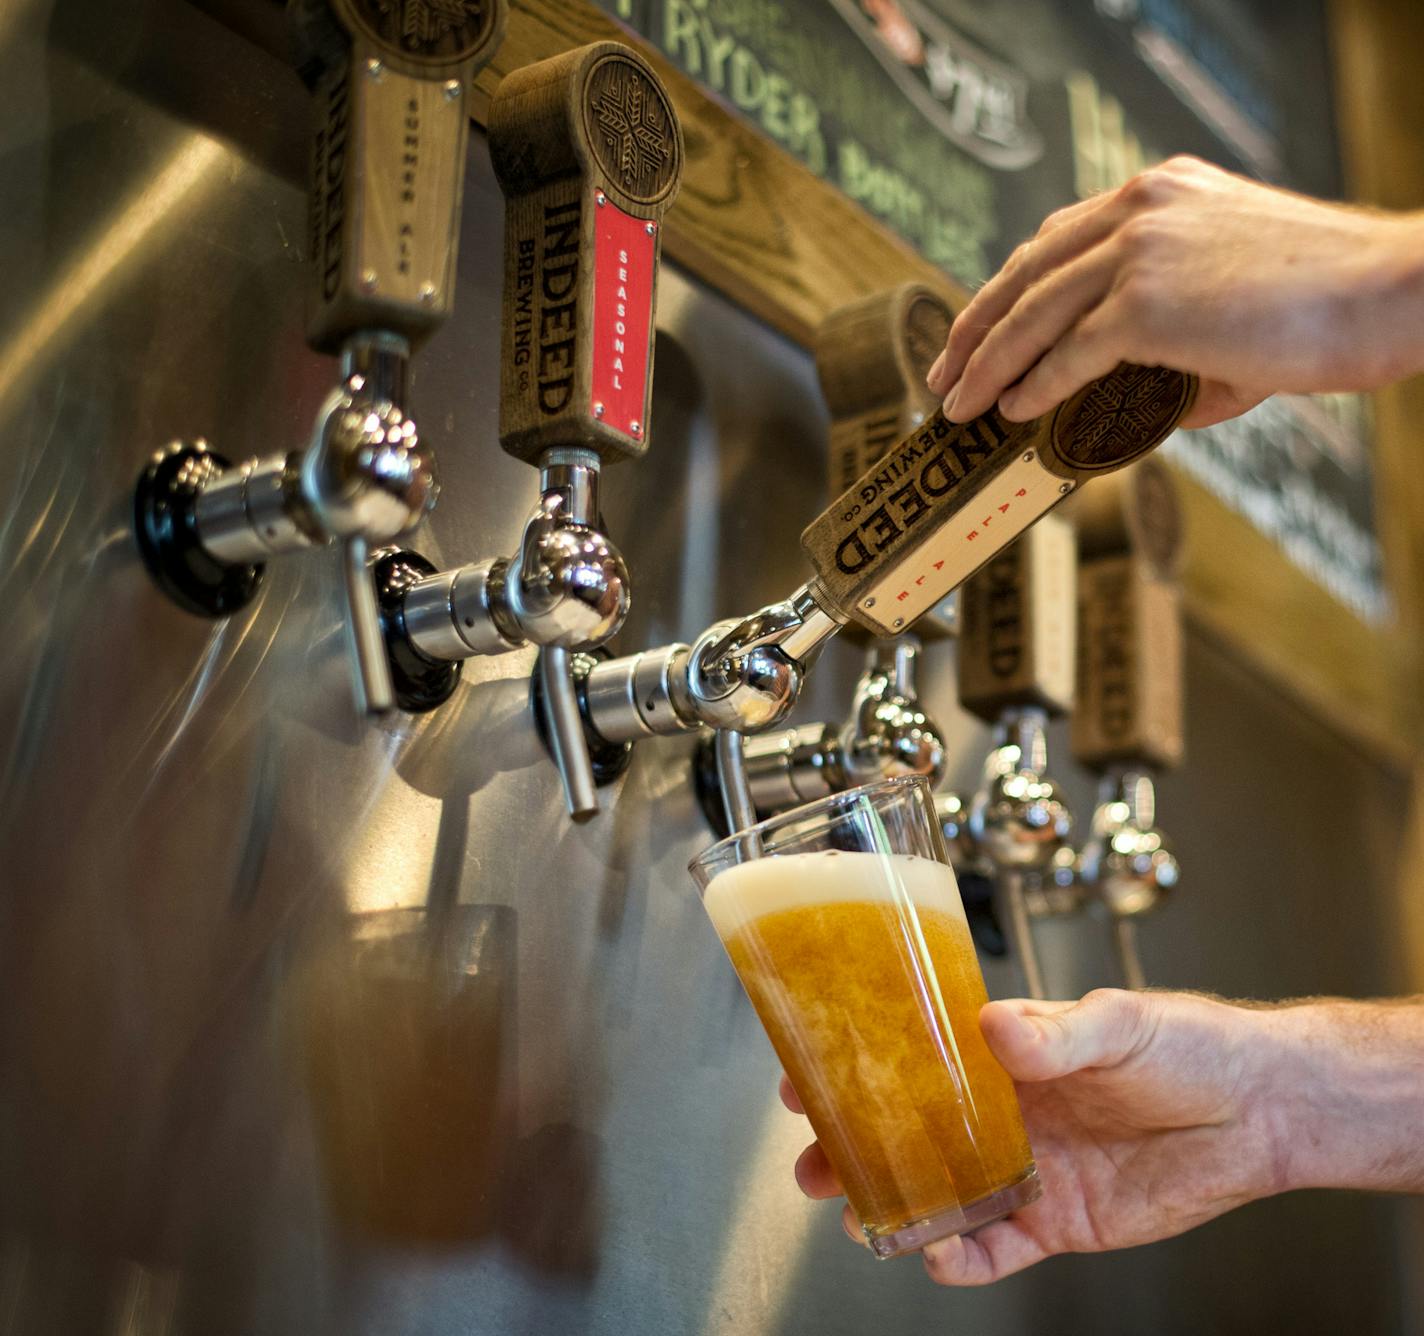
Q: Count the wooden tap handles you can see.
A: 6